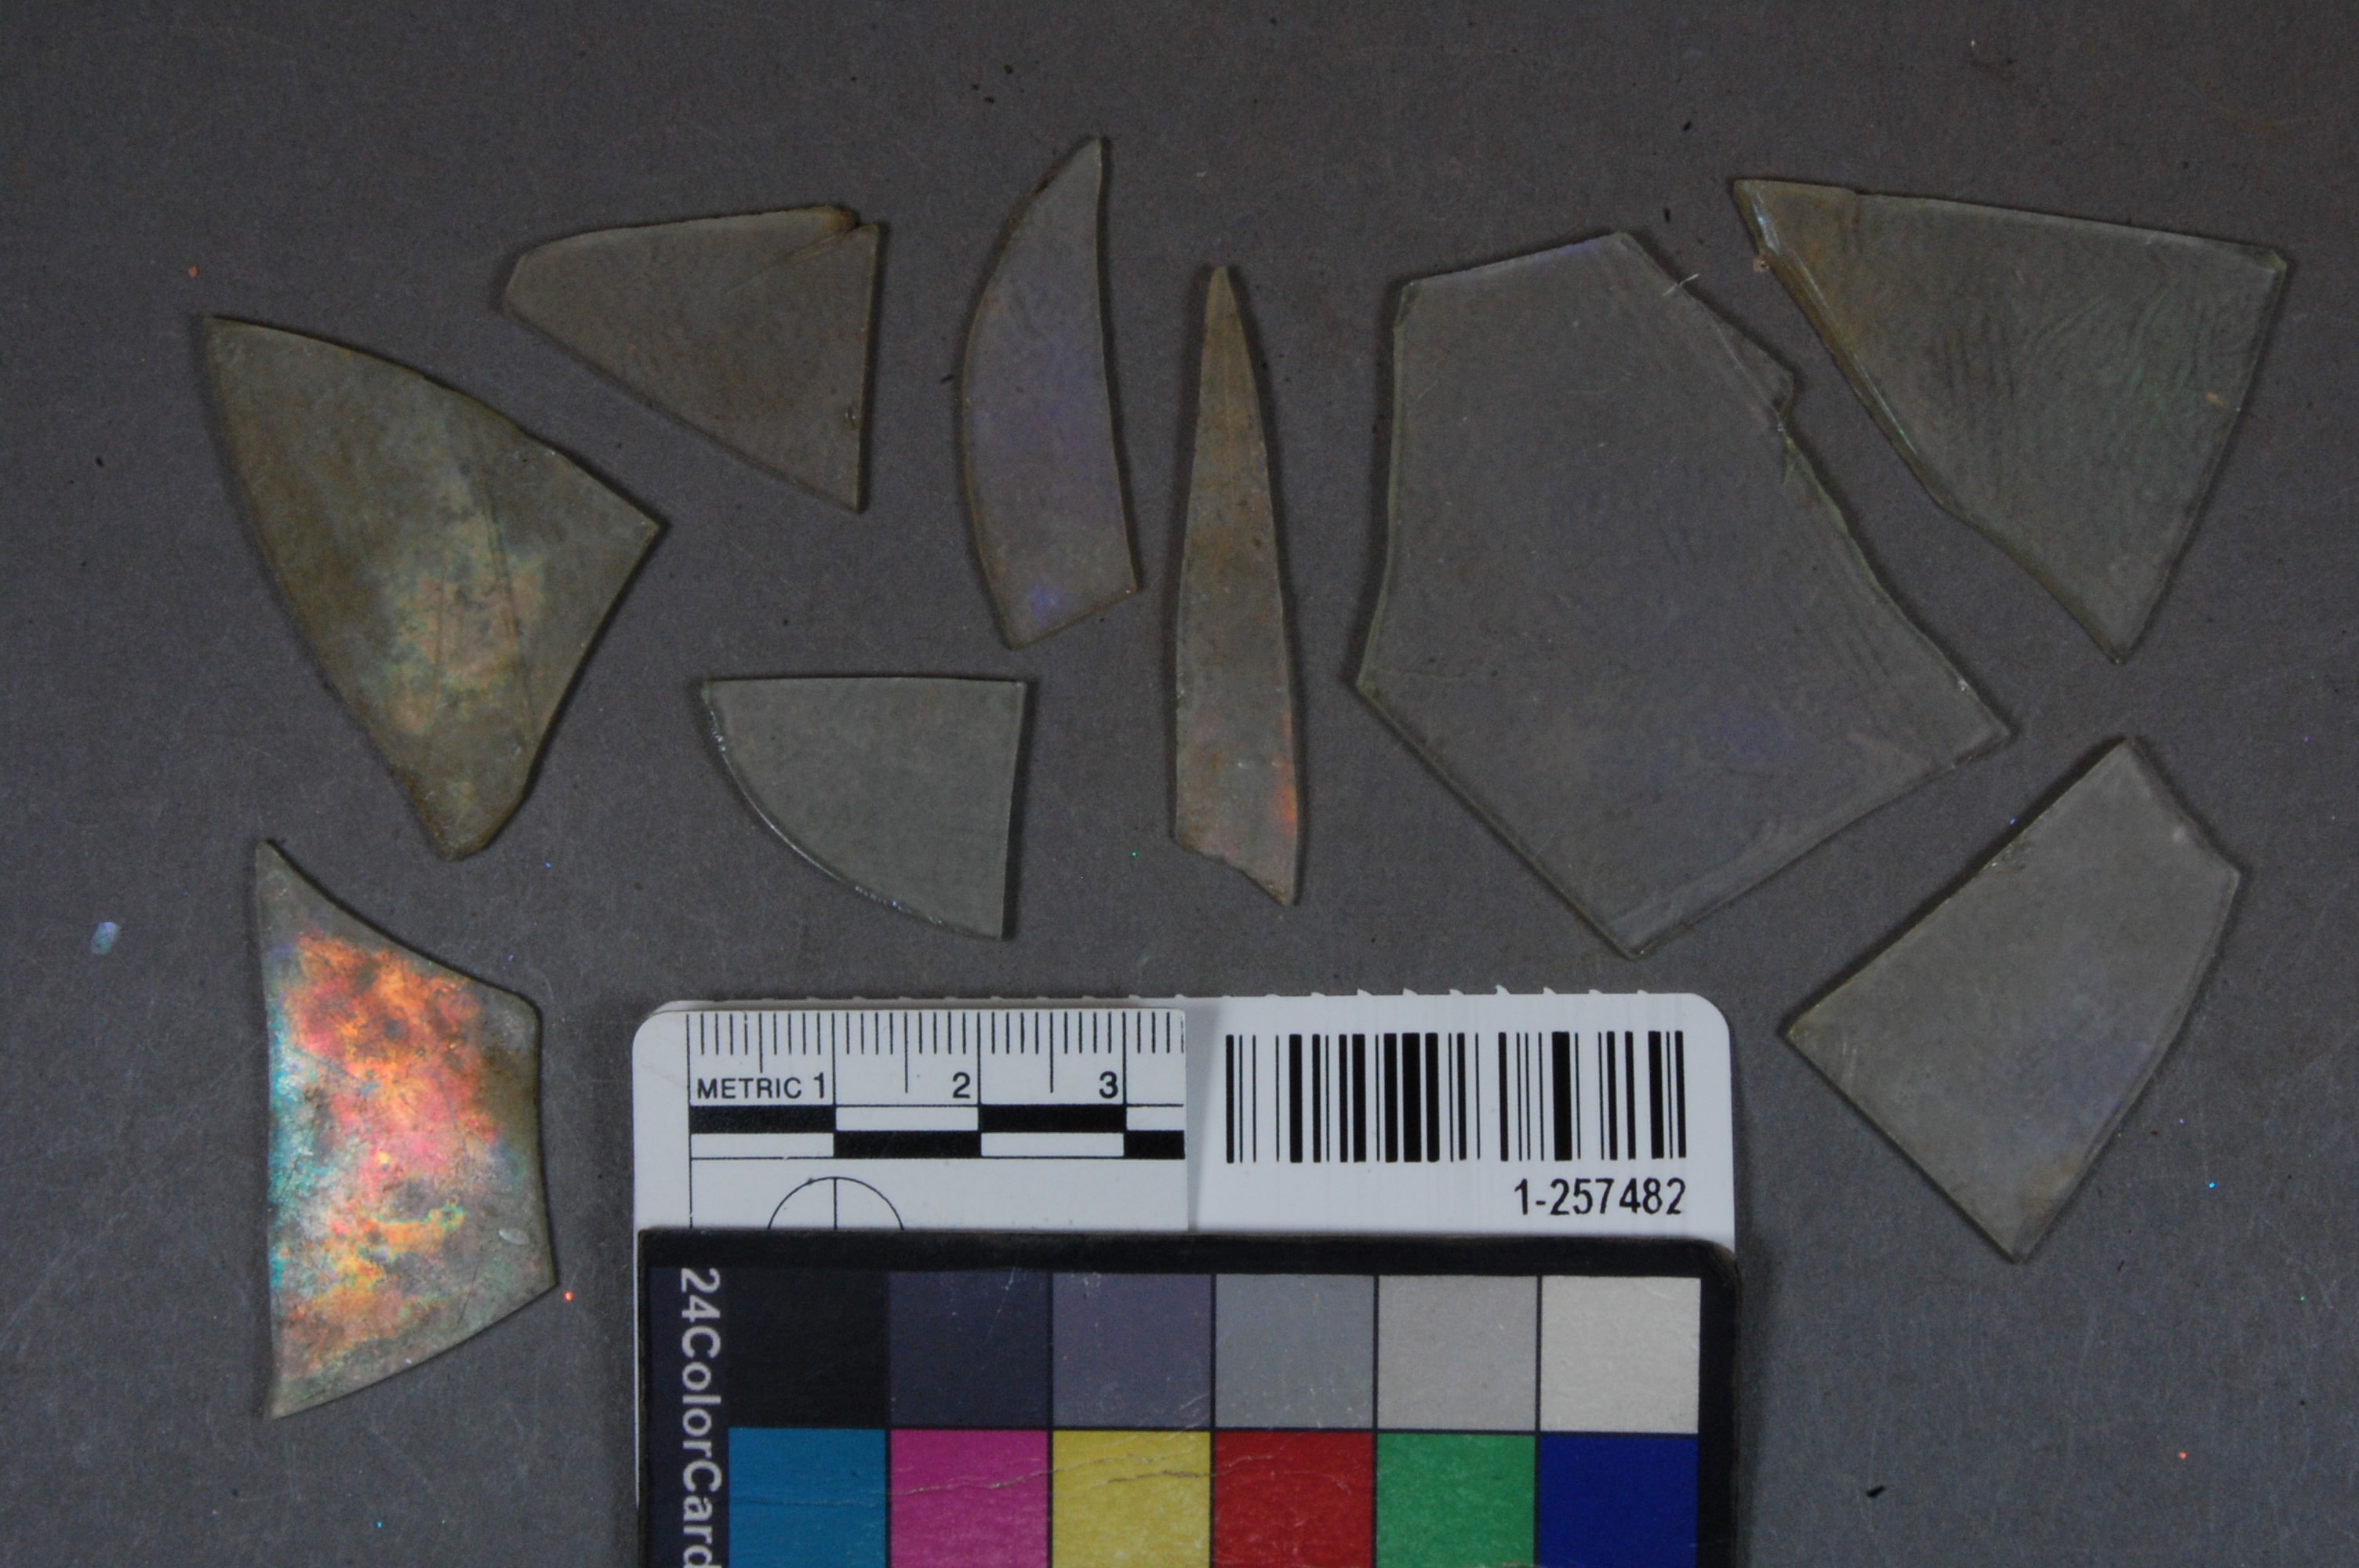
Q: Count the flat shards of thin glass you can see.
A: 9